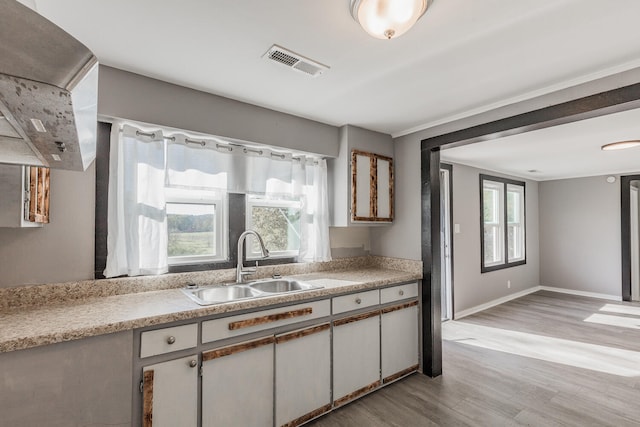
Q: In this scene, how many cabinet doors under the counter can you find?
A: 5